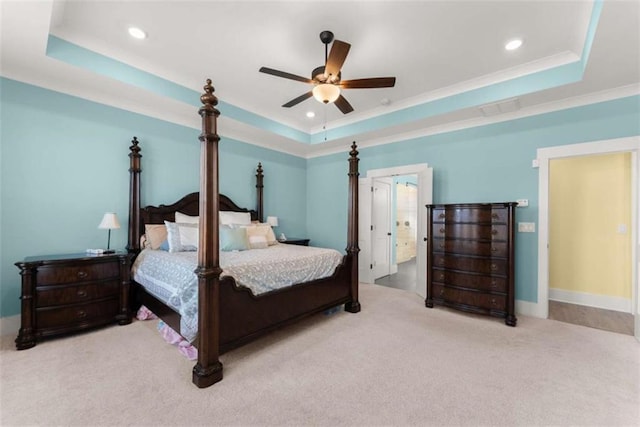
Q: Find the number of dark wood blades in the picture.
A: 5